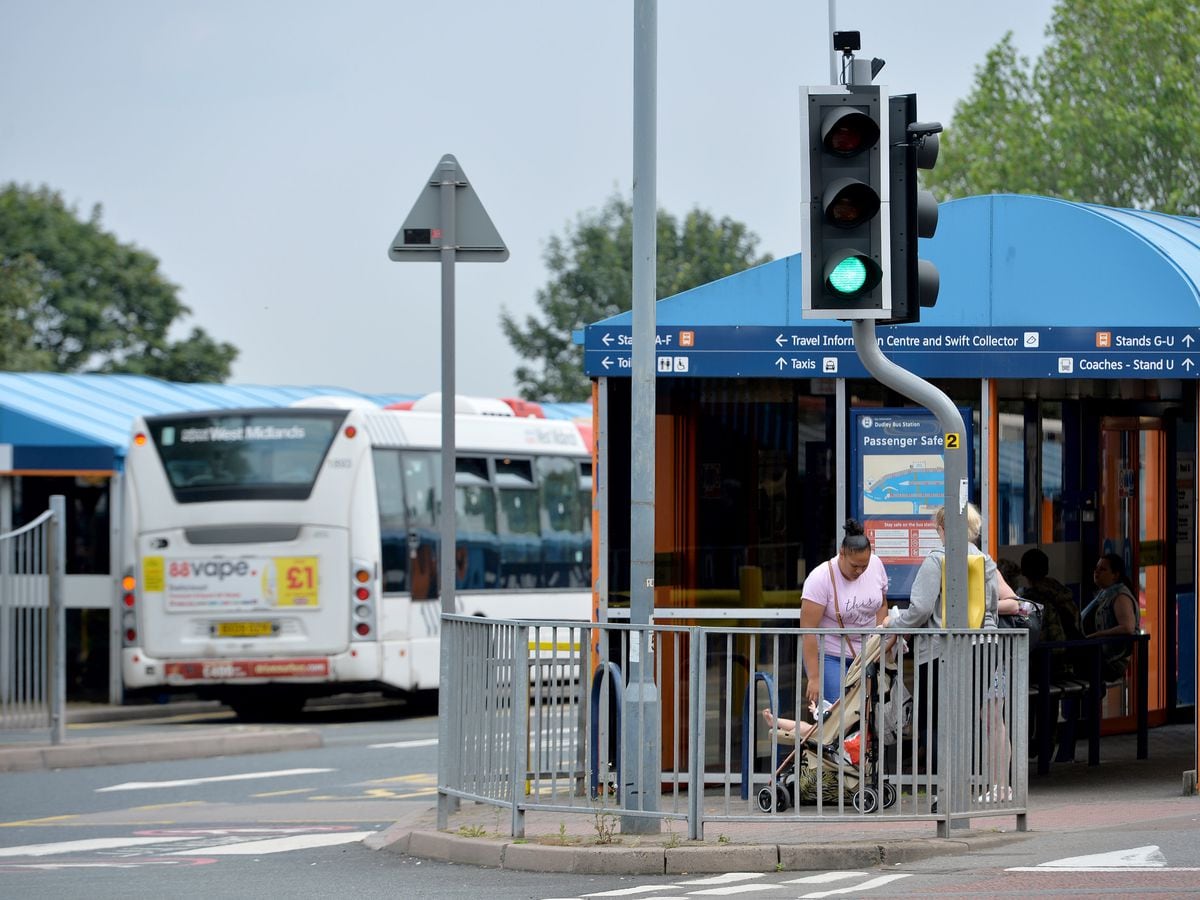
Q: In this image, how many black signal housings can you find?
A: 2